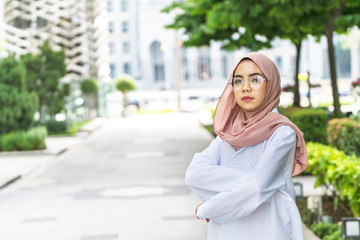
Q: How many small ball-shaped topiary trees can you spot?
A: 2